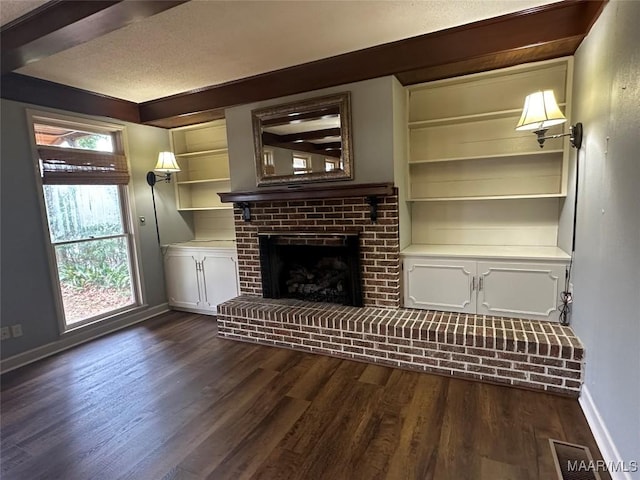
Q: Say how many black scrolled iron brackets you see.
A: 2